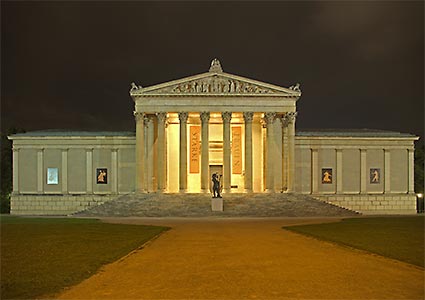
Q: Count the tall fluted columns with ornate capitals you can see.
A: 8